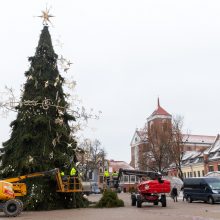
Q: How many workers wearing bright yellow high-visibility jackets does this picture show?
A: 4